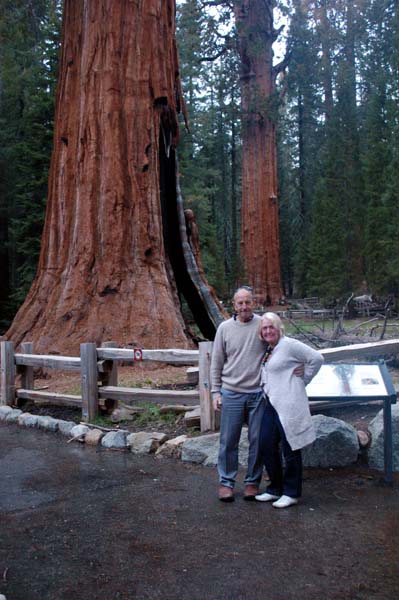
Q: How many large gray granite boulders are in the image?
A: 3